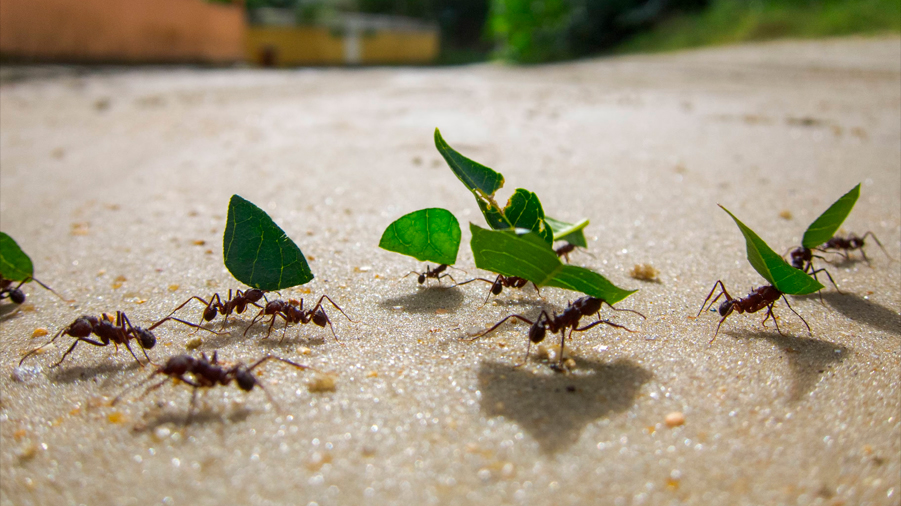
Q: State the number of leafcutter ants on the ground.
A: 12